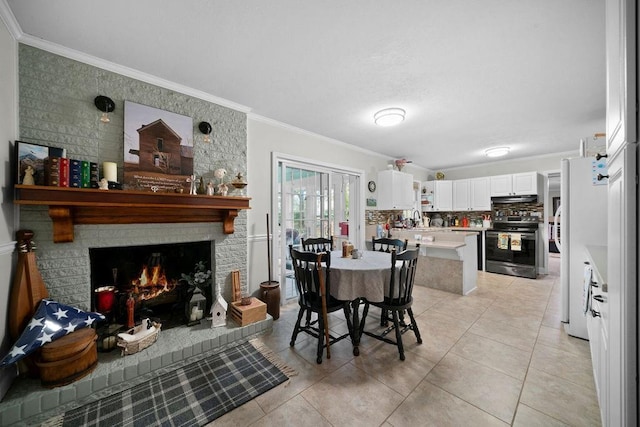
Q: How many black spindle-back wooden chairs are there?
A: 4